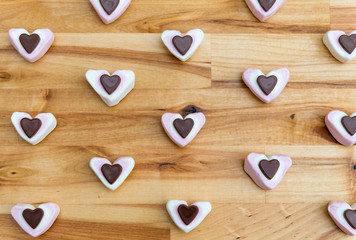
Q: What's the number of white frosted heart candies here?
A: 6